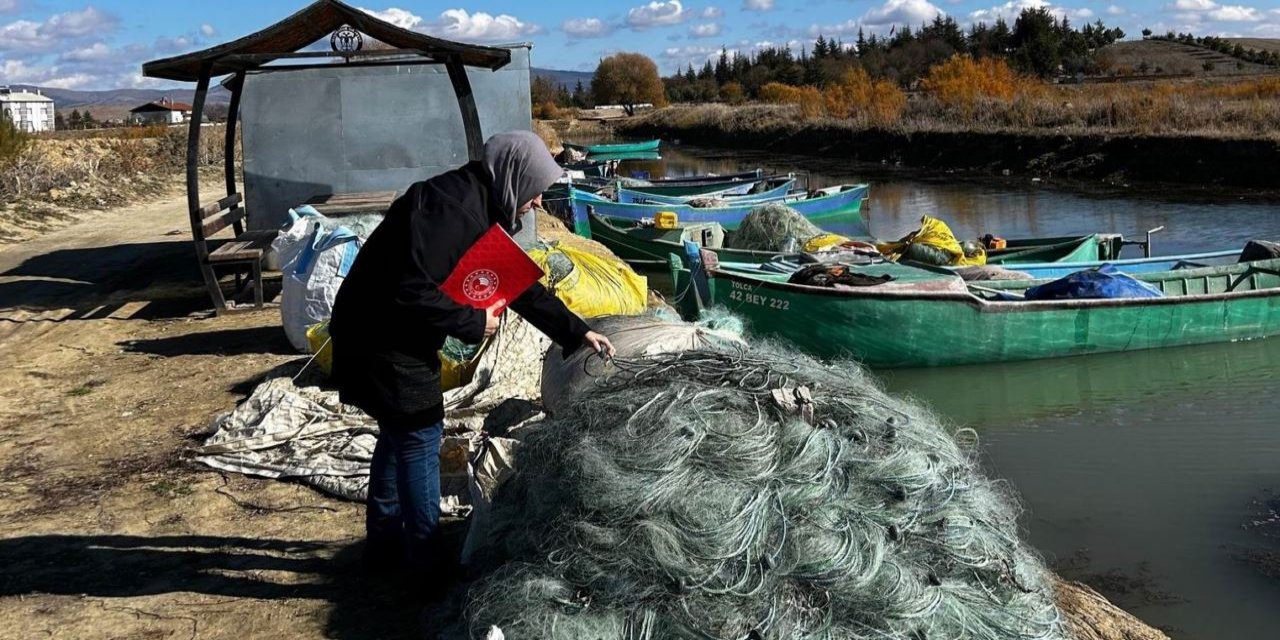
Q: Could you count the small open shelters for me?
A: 1